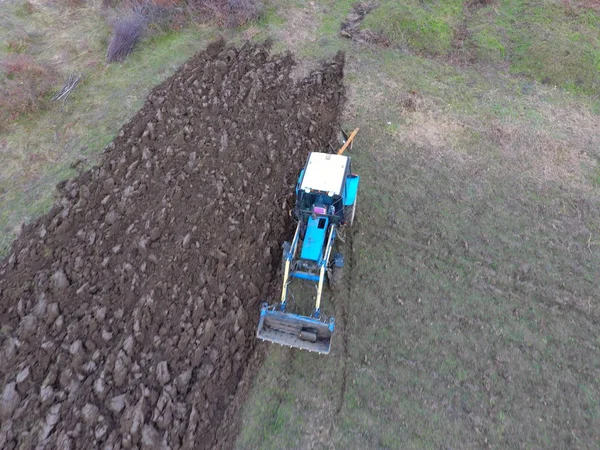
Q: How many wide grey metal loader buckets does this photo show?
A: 1